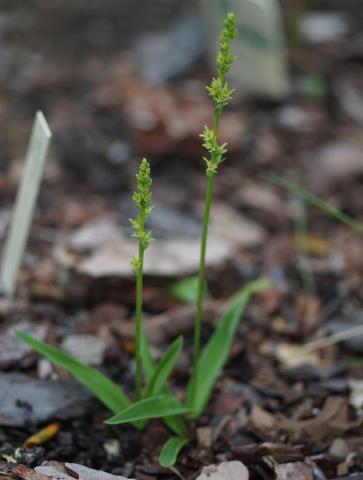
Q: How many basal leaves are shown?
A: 6